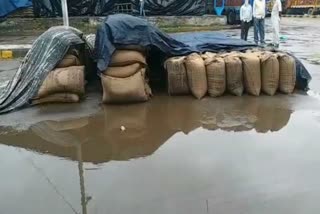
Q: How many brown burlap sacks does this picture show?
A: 13